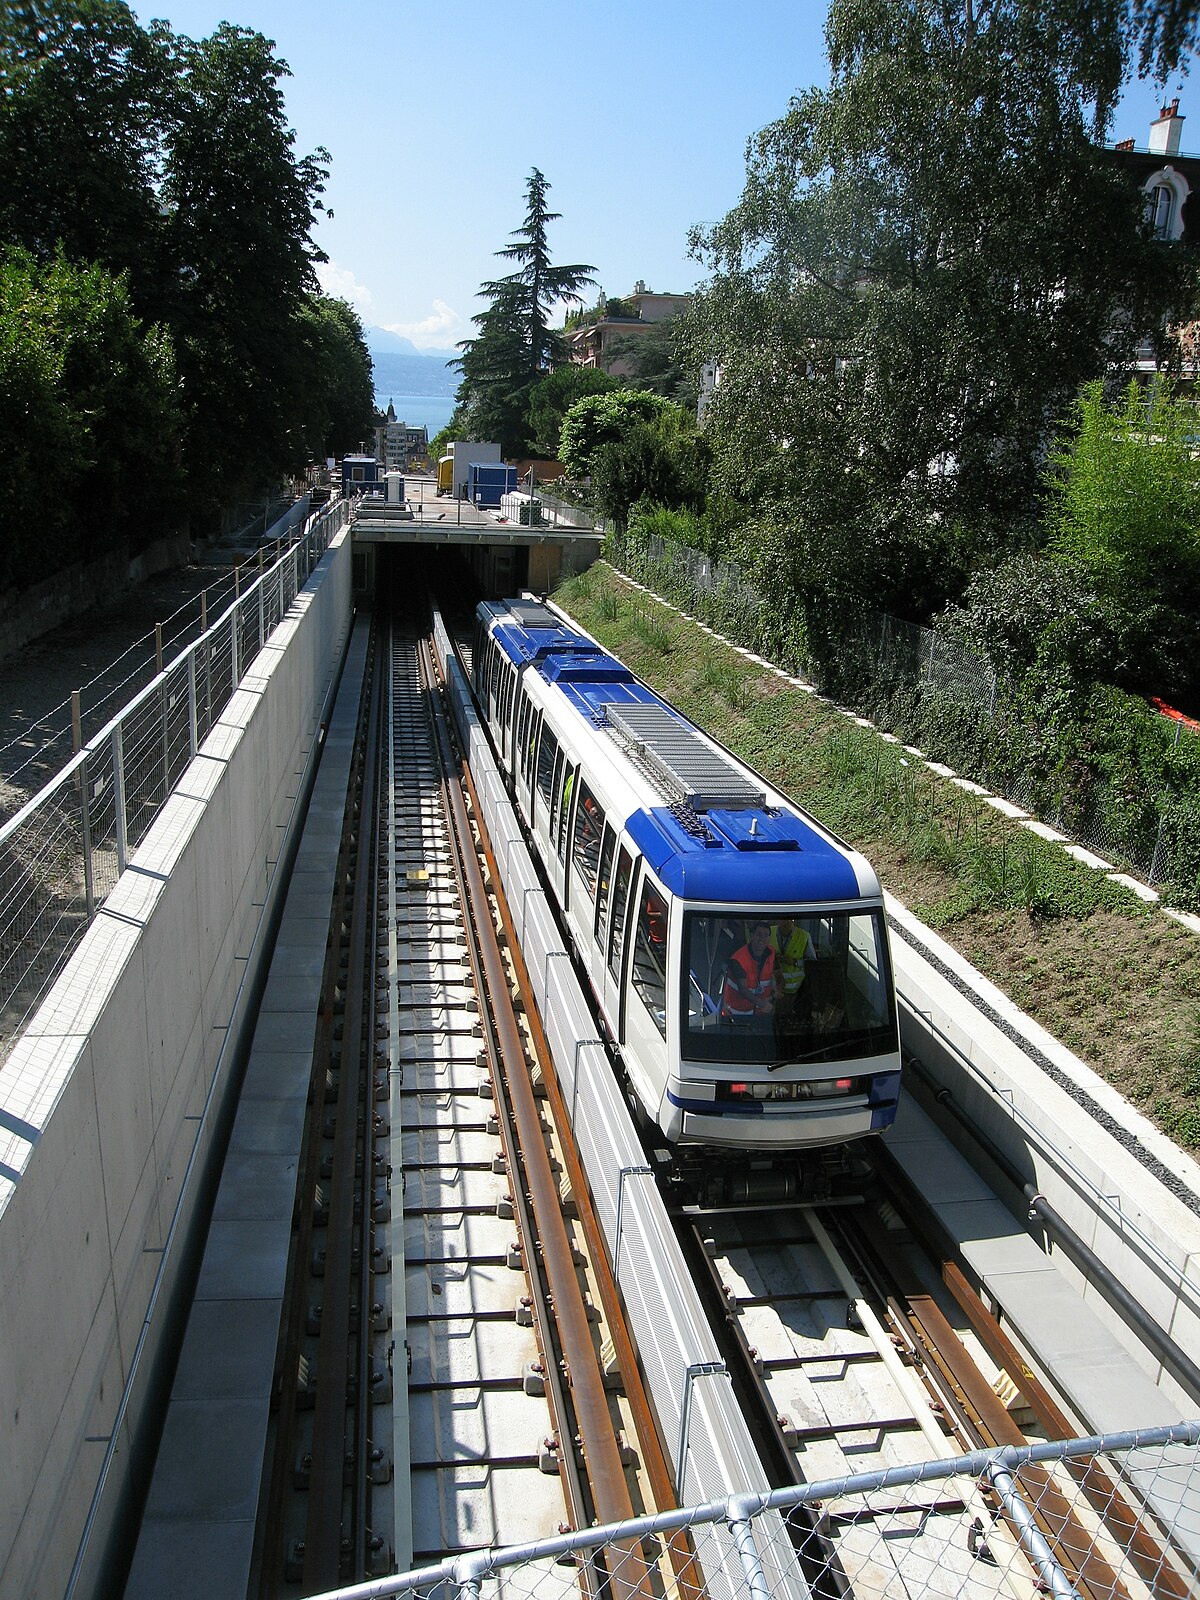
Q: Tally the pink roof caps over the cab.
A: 0